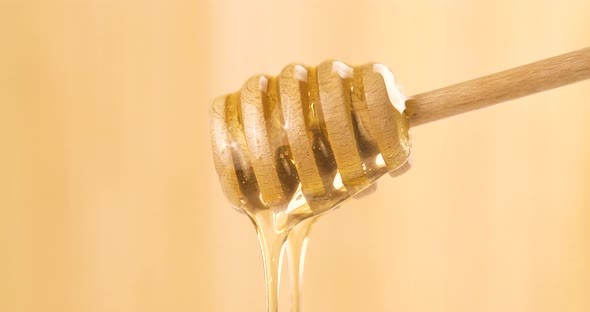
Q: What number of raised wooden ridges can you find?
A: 5